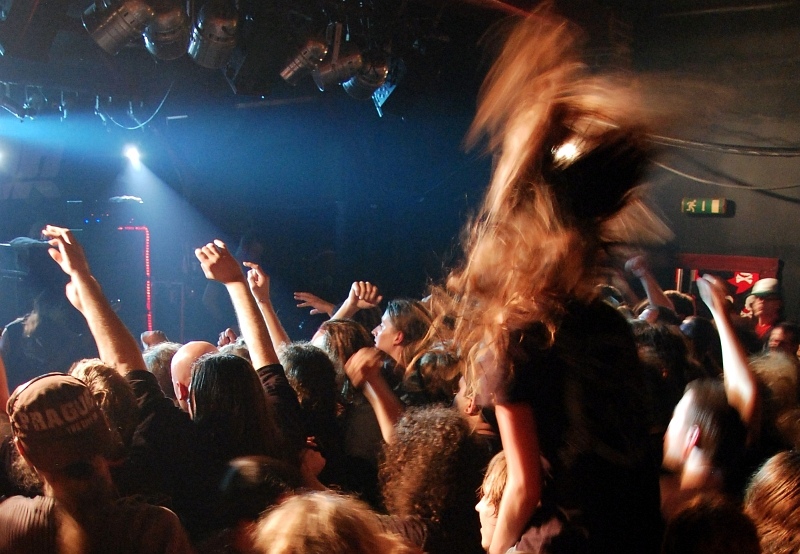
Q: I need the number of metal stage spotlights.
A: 6